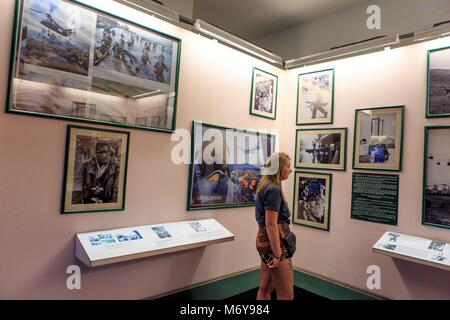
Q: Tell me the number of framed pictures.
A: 10